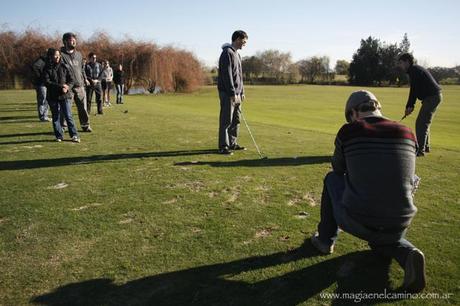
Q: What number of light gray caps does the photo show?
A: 1